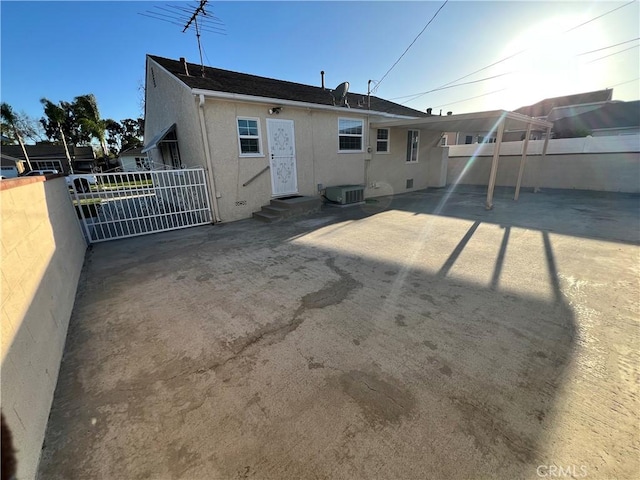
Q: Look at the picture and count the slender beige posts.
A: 3